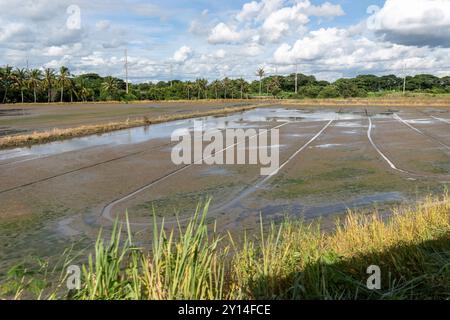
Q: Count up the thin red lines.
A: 0